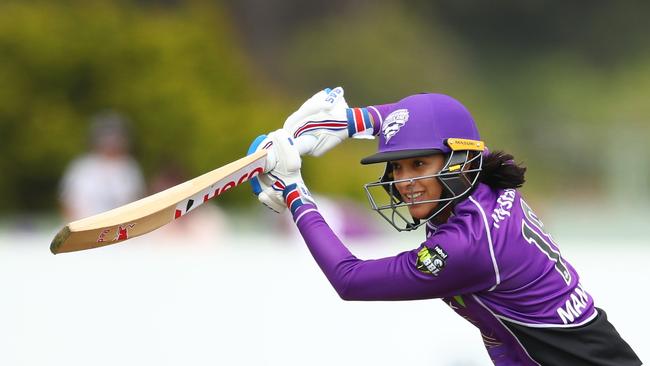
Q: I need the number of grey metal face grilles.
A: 1